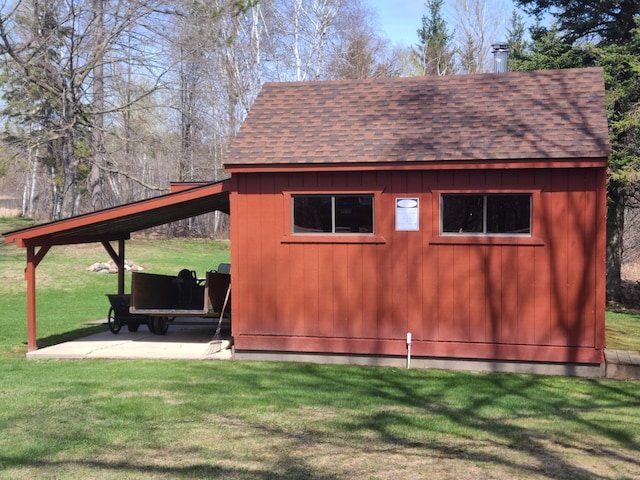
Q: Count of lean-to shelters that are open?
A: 1